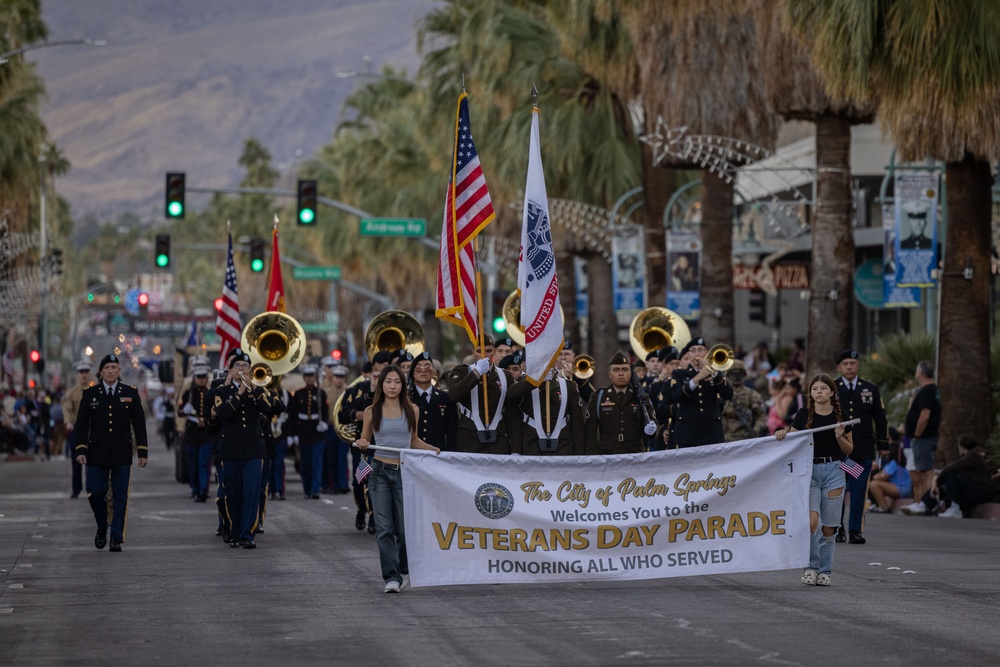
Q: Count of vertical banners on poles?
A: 5